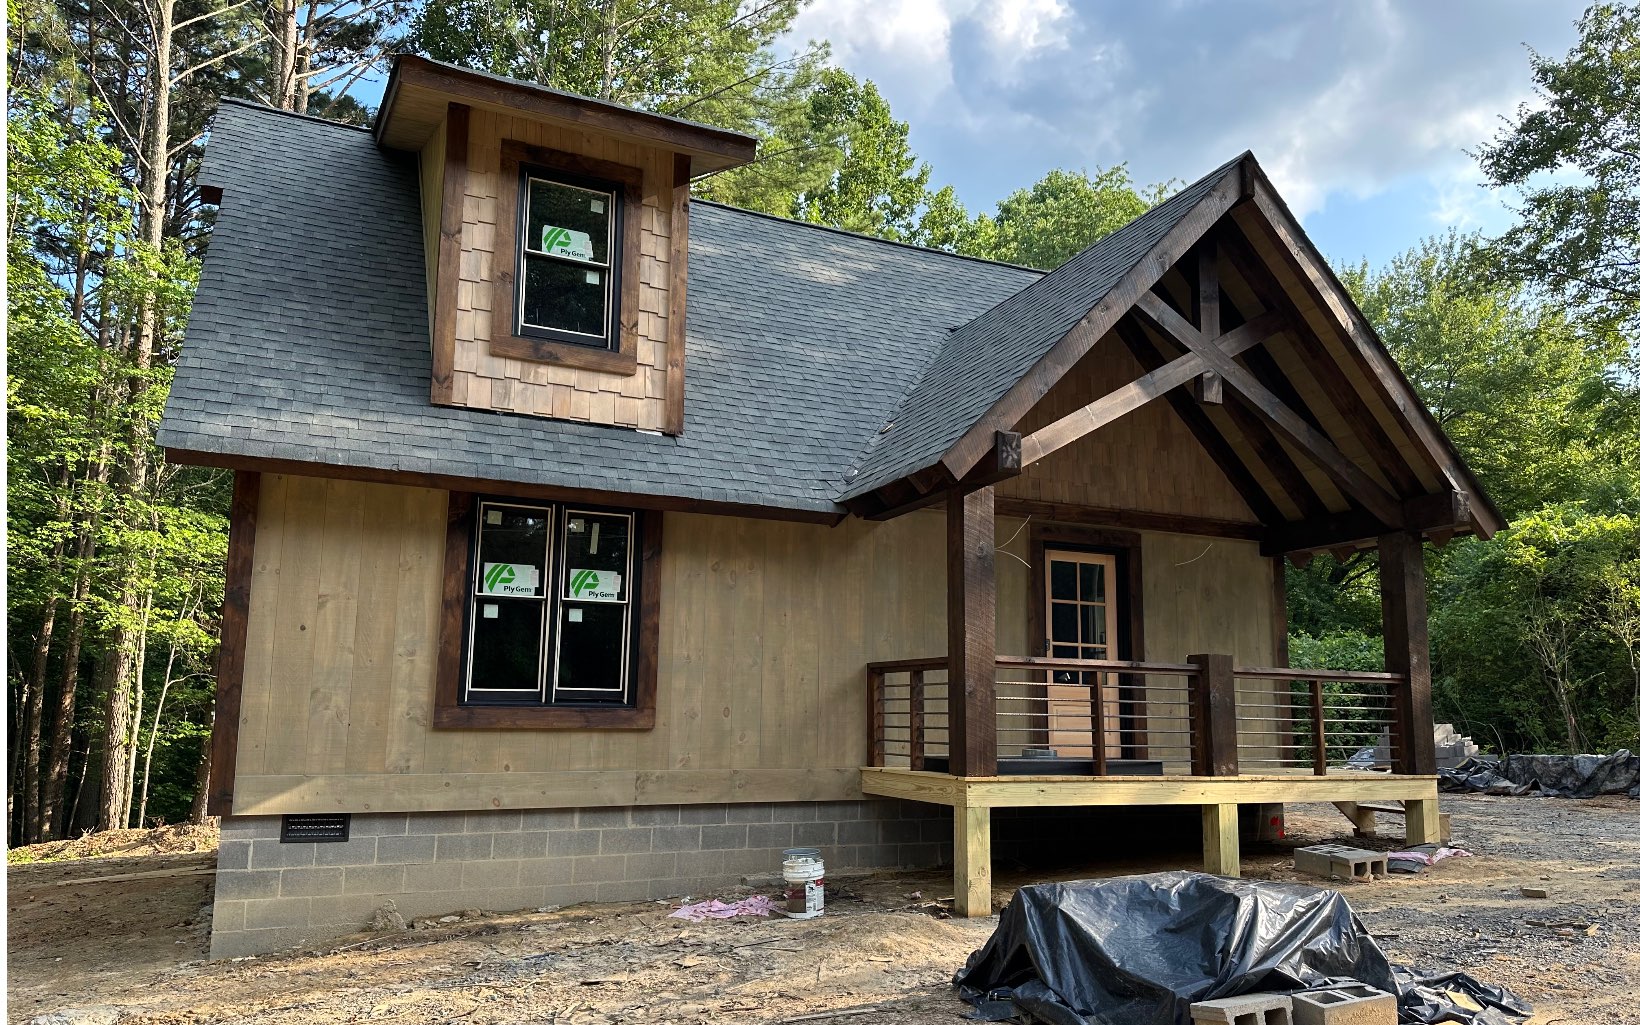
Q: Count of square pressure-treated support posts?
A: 3